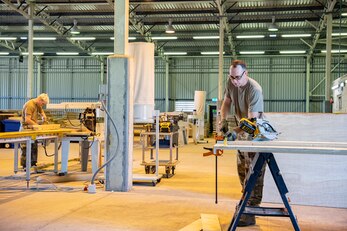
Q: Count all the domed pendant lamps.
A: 3